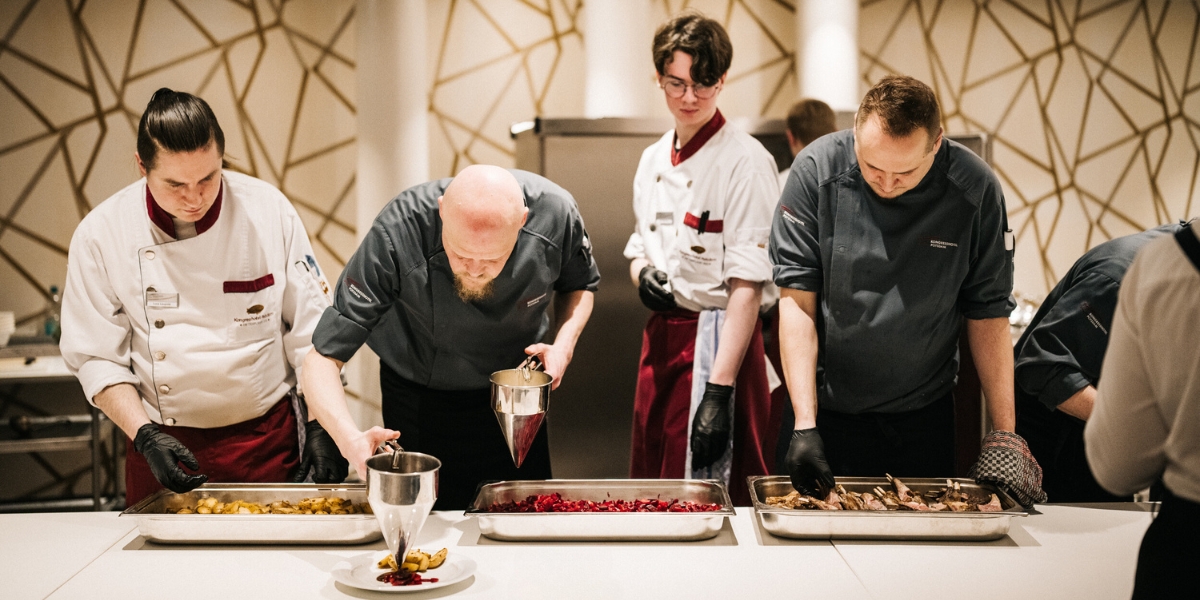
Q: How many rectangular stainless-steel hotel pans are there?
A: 3